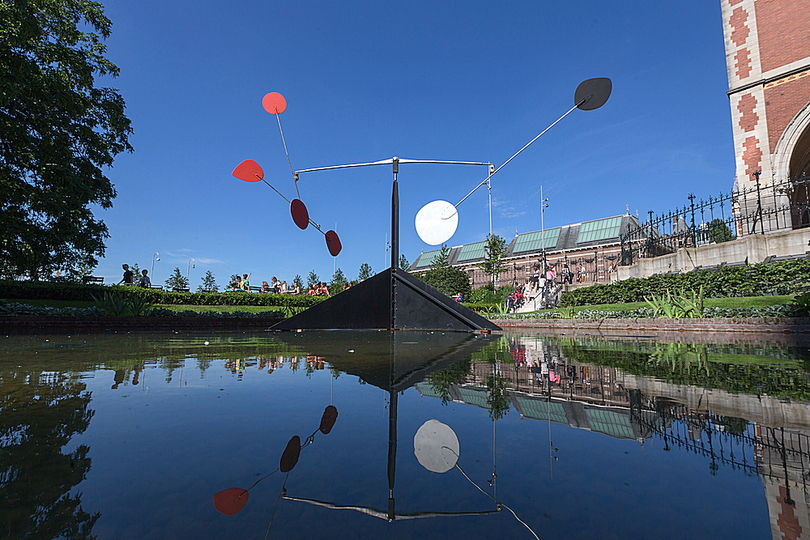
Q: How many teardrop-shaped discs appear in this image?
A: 2